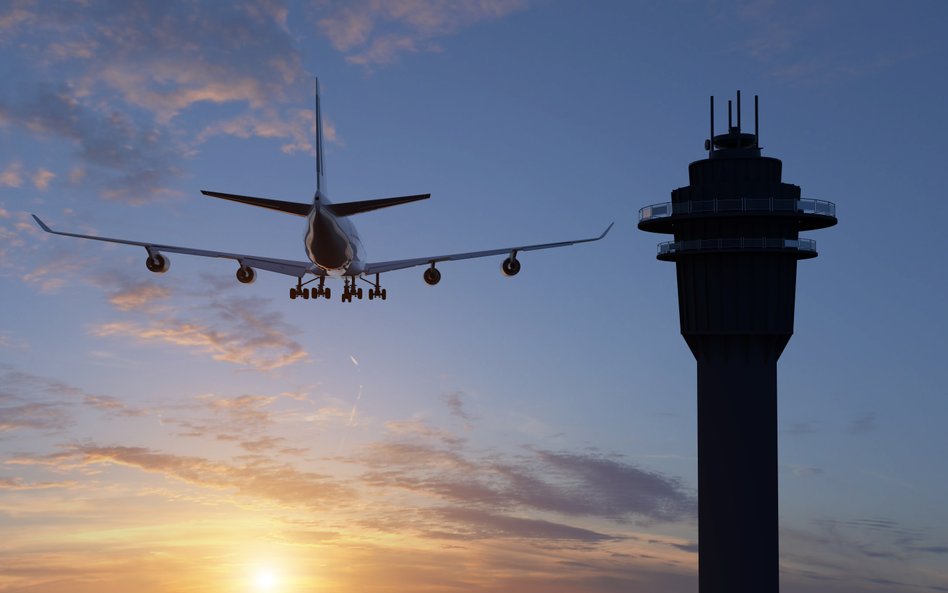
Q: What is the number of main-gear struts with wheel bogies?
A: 4